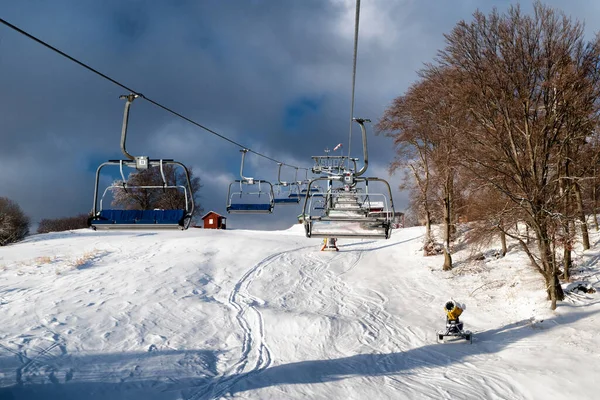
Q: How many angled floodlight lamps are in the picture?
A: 0